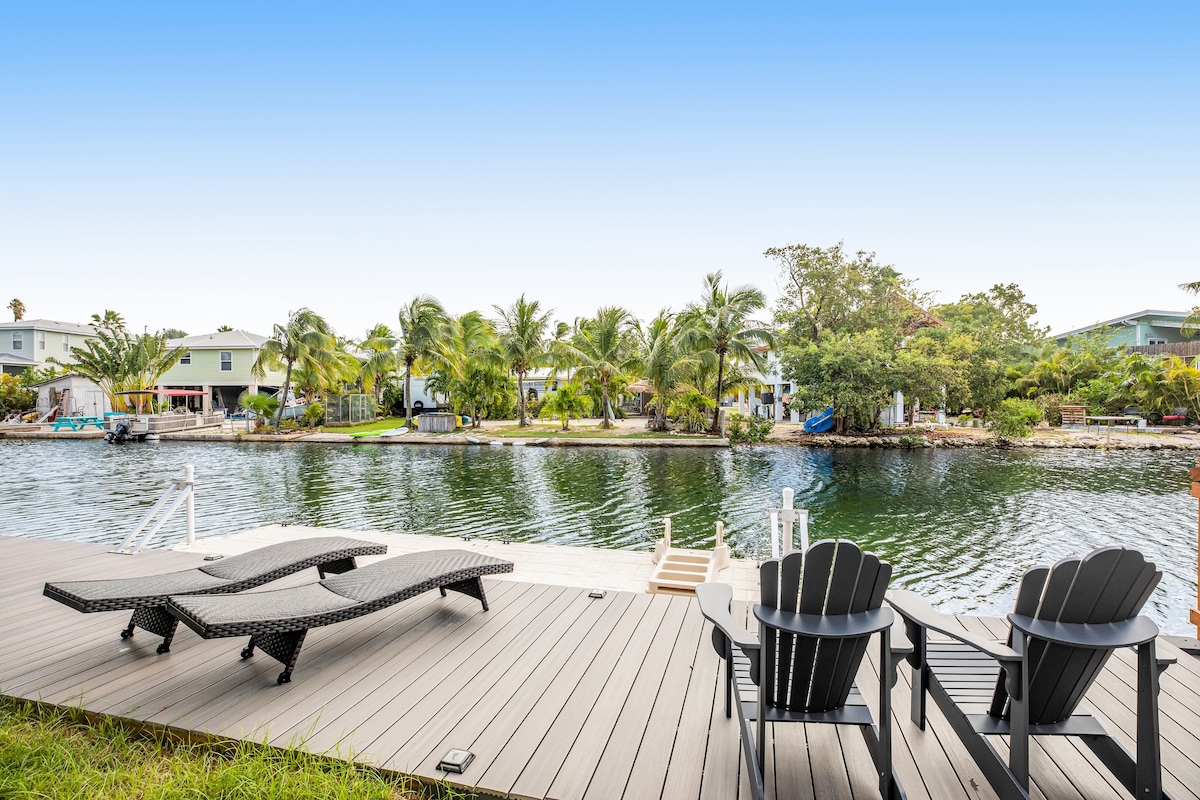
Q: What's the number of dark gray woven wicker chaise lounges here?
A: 2